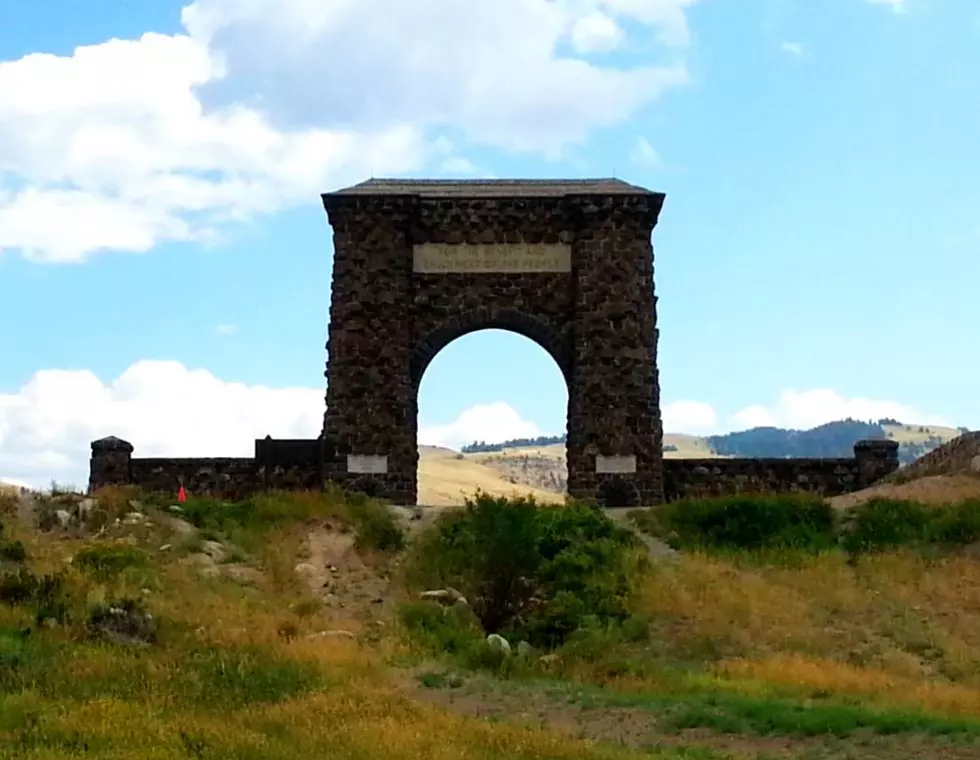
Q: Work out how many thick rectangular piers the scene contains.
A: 2